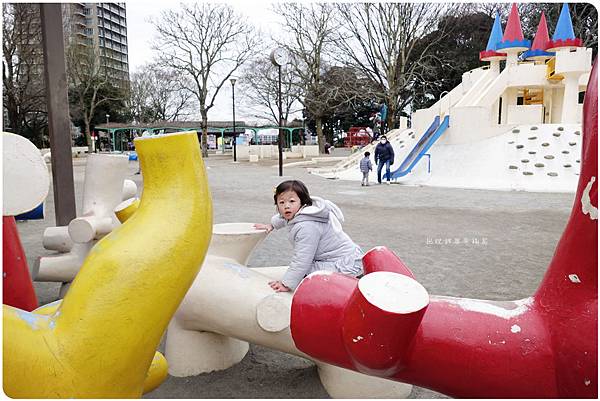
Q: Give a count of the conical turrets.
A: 4